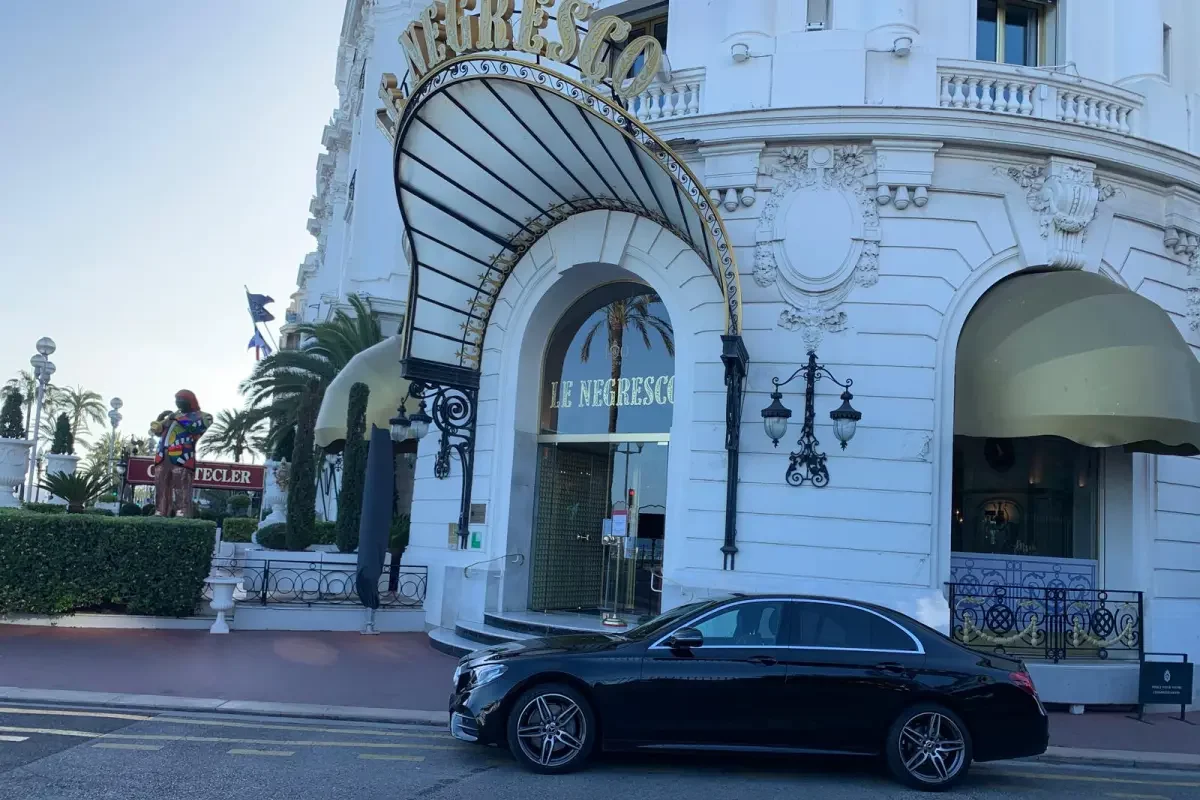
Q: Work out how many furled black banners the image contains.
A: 1